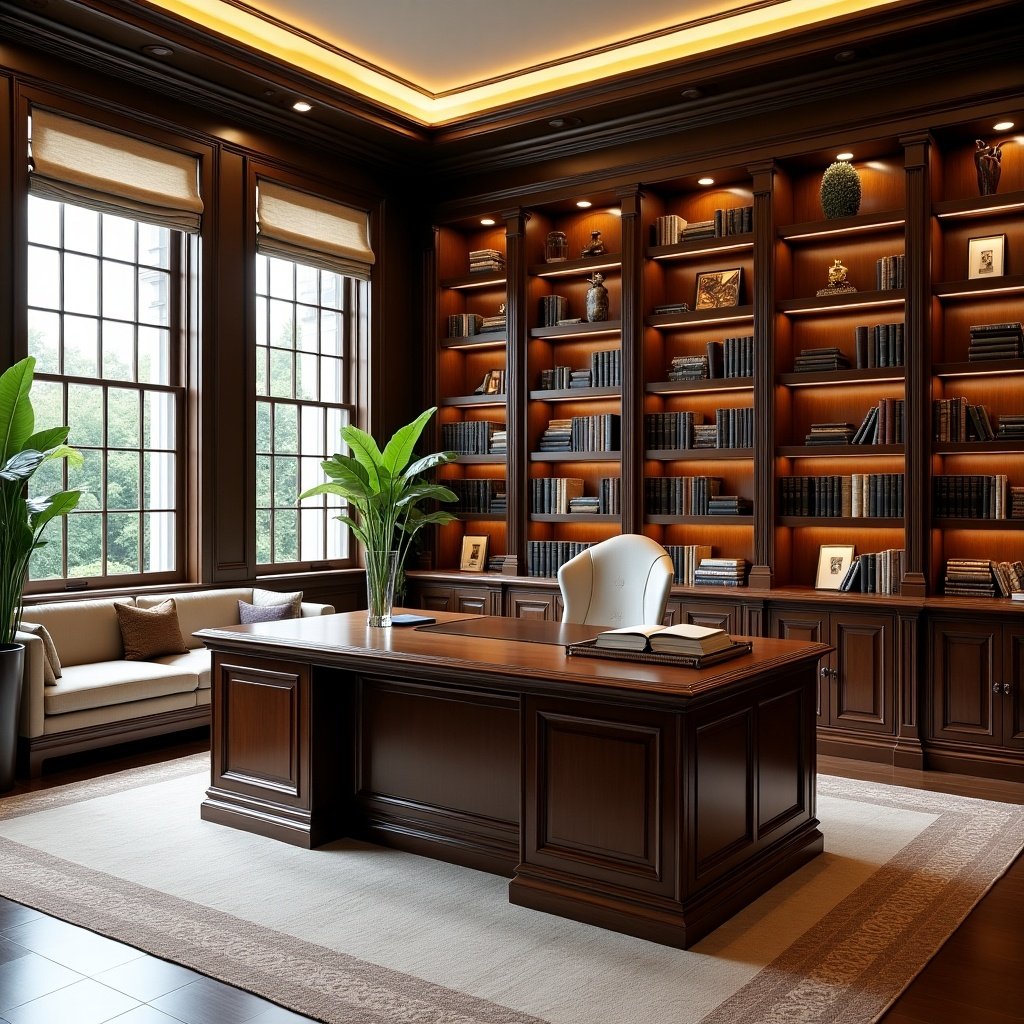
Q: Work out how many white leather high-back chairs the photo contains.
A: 1